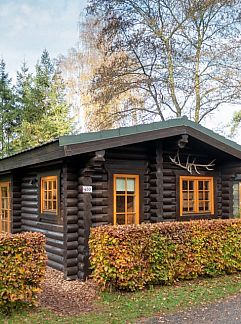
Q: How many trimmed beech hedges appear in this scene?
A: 2